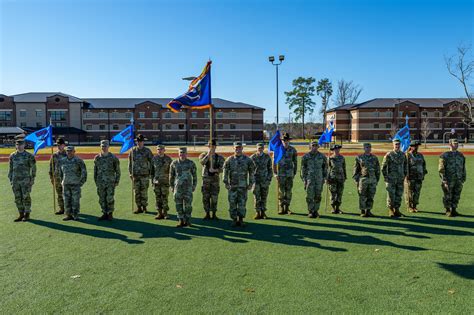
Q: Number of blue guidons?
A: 5